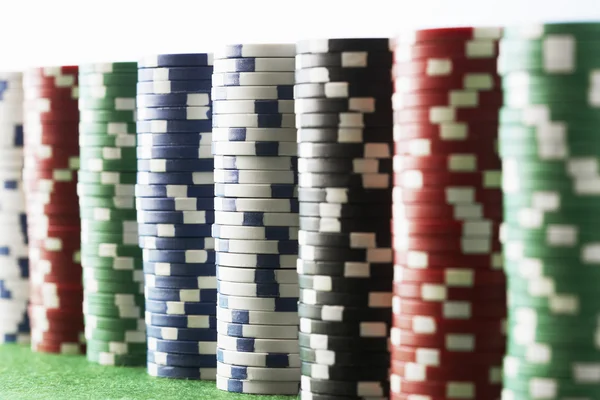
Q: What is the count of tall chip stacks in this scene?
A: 8